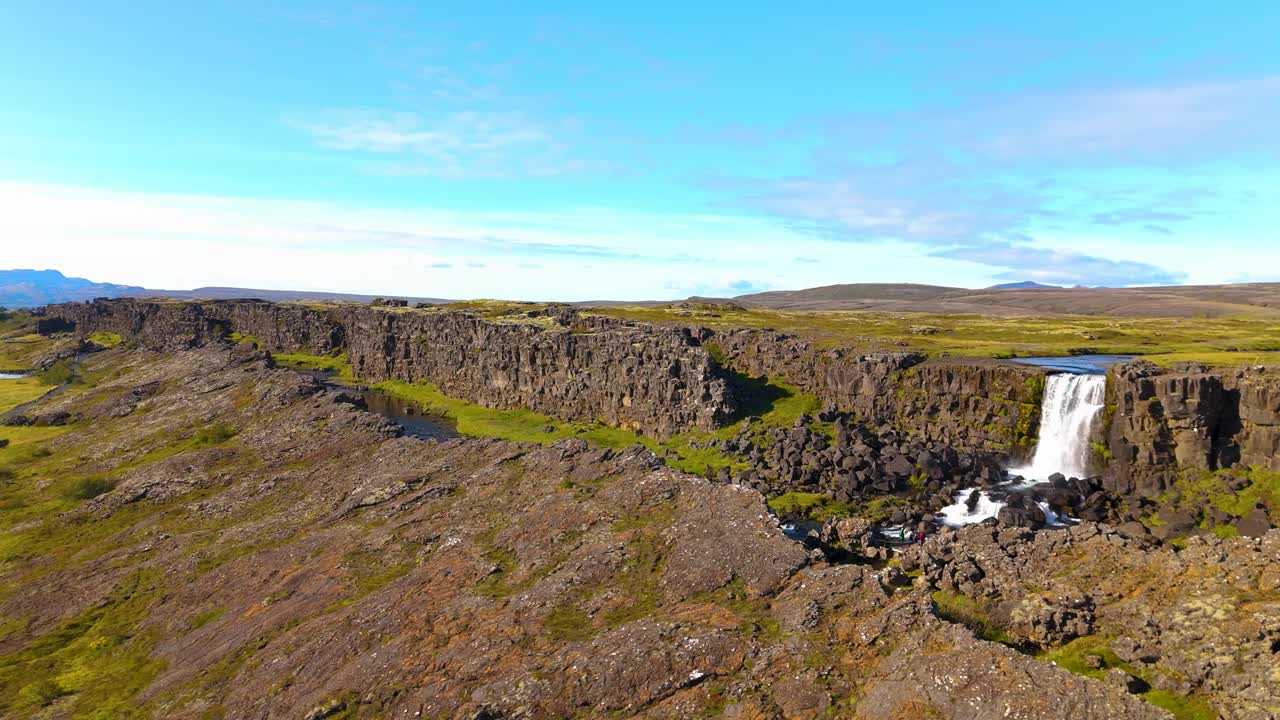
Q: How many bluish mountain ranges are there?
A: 2